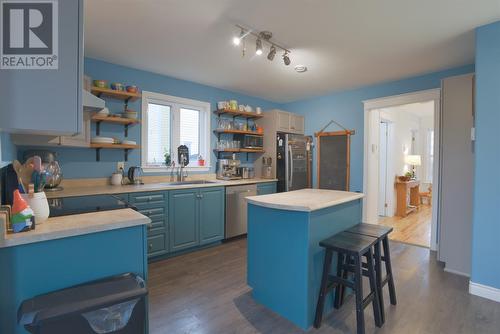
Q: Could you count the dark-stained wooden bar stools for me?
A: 2